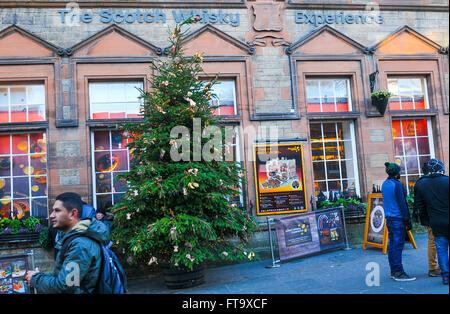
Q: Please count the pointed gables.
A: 5